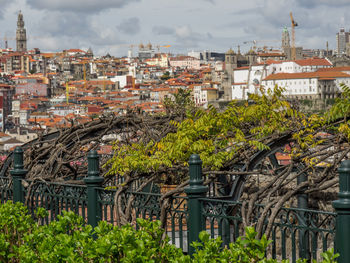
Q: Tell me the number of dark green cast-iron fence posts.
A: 4